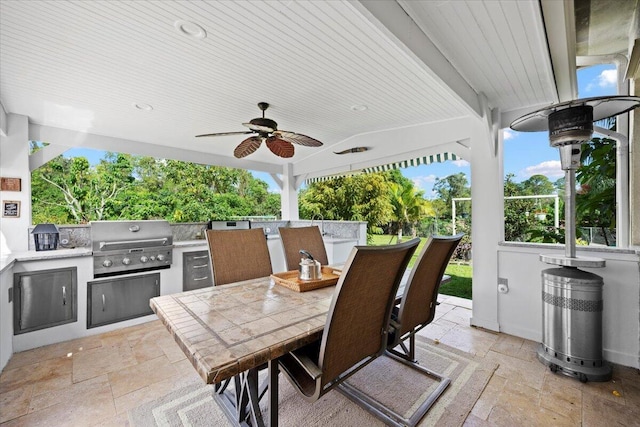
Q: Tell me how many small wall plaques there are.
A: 2